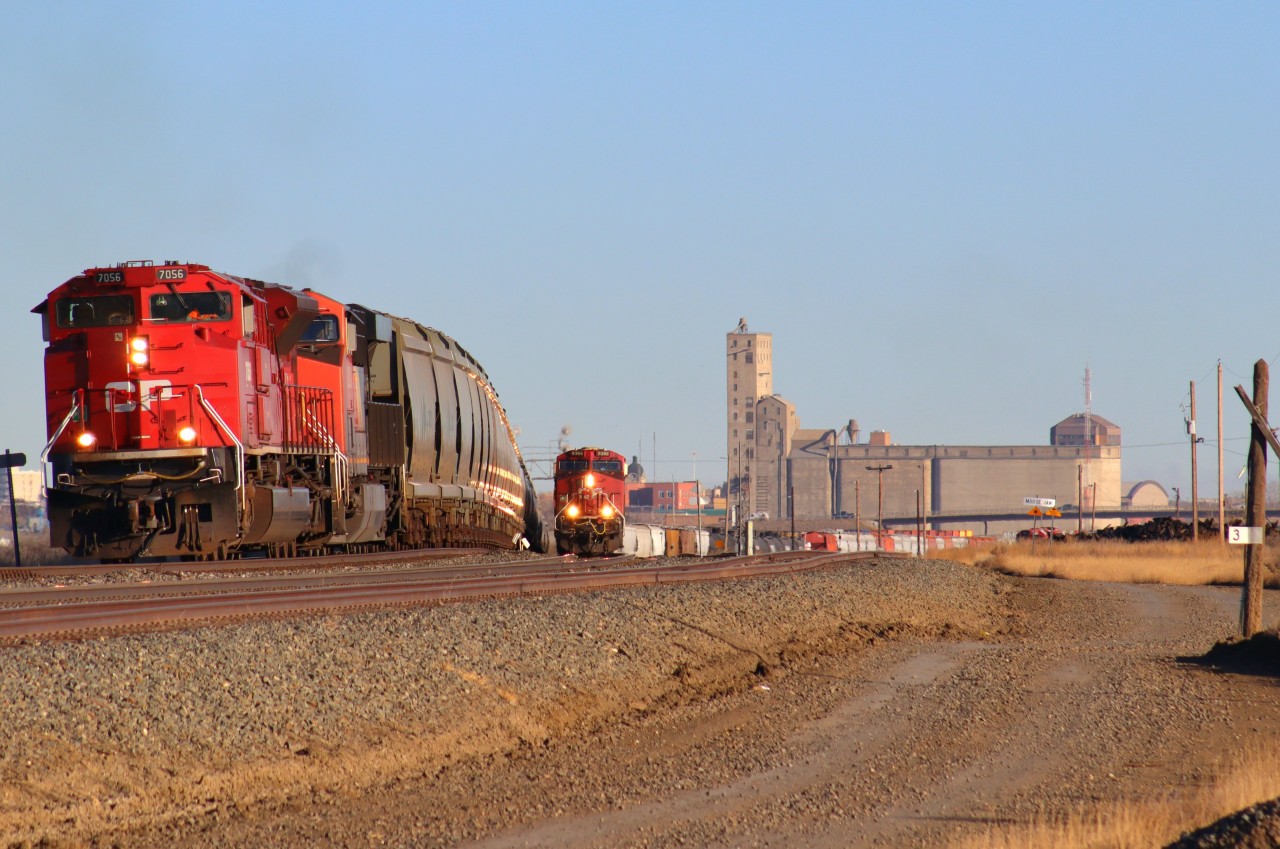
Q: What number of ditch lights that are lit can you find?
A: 4